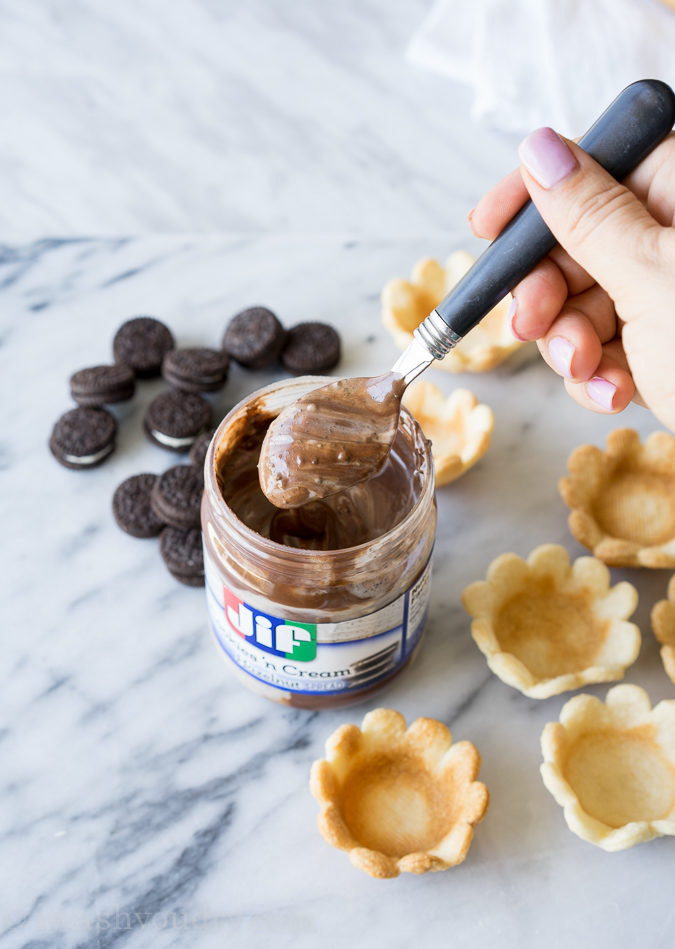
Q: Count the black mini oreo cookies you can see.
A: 11